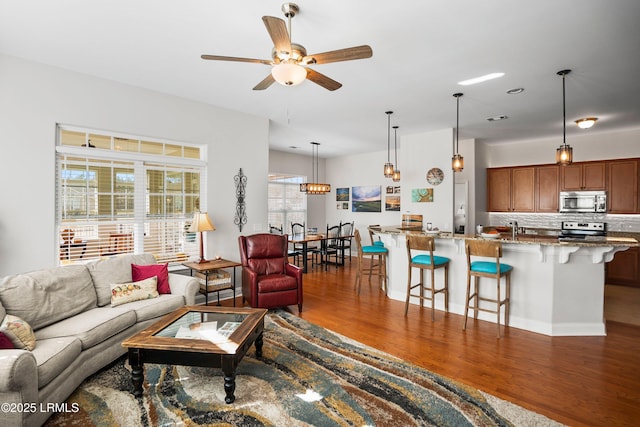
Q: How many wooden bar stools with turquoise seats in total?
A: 4